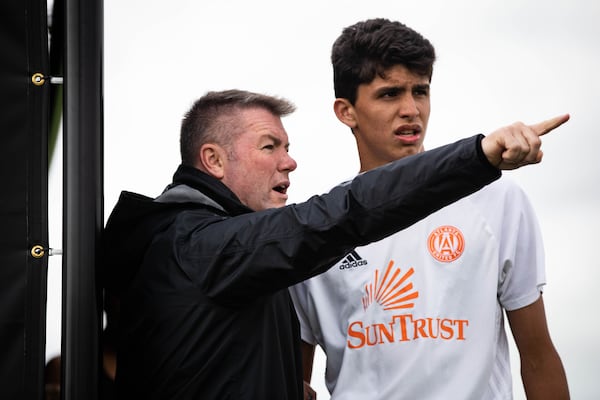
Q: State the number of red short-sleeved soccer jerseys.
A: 0